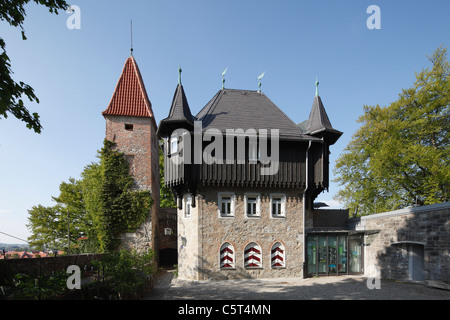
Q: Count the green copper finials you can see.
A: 4